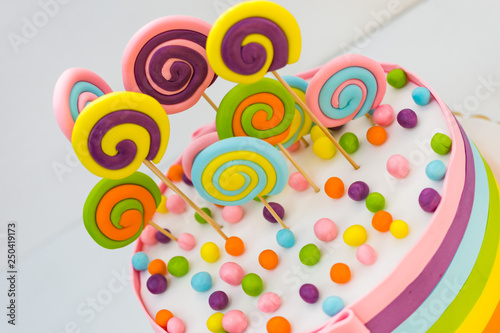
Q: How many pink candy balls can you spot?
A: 14